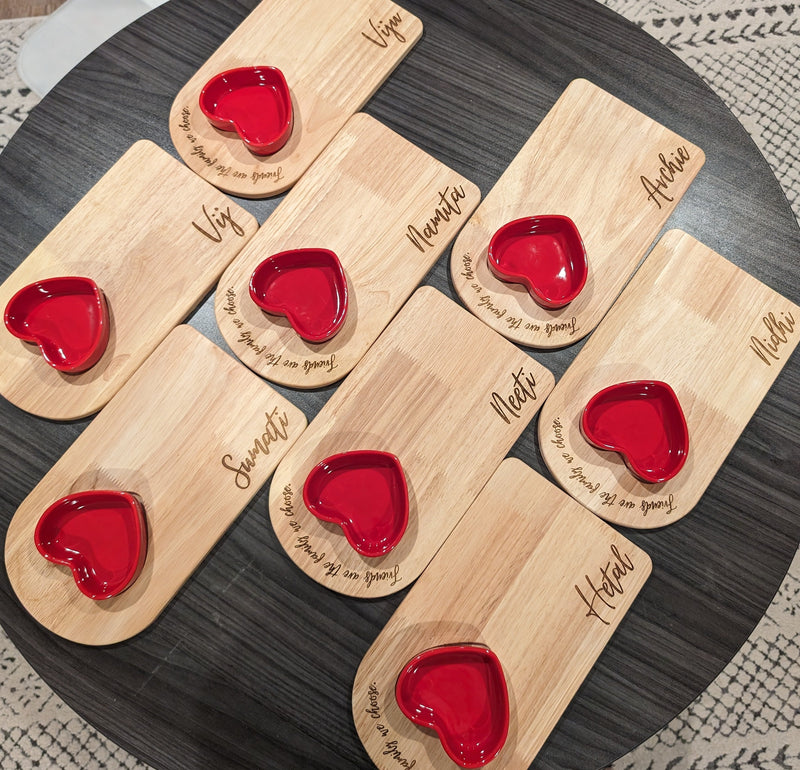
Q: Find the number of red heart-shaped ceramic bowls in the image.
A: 8